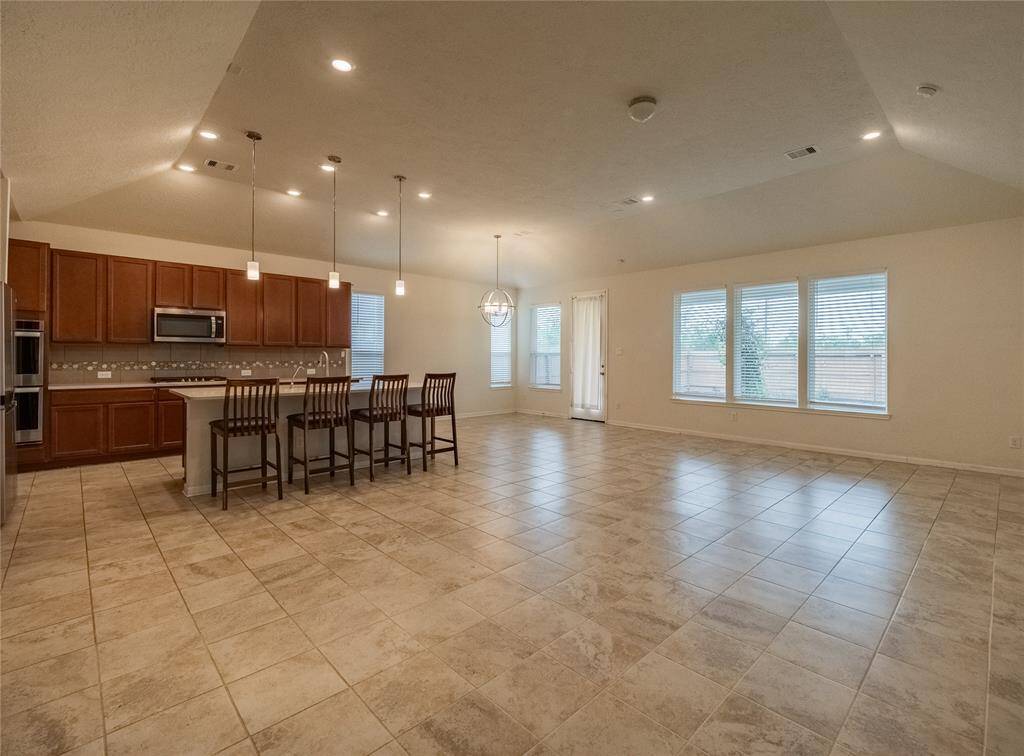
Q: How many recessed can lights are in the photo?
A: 9